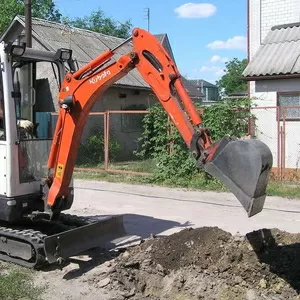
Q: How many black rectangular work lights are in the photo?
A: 2